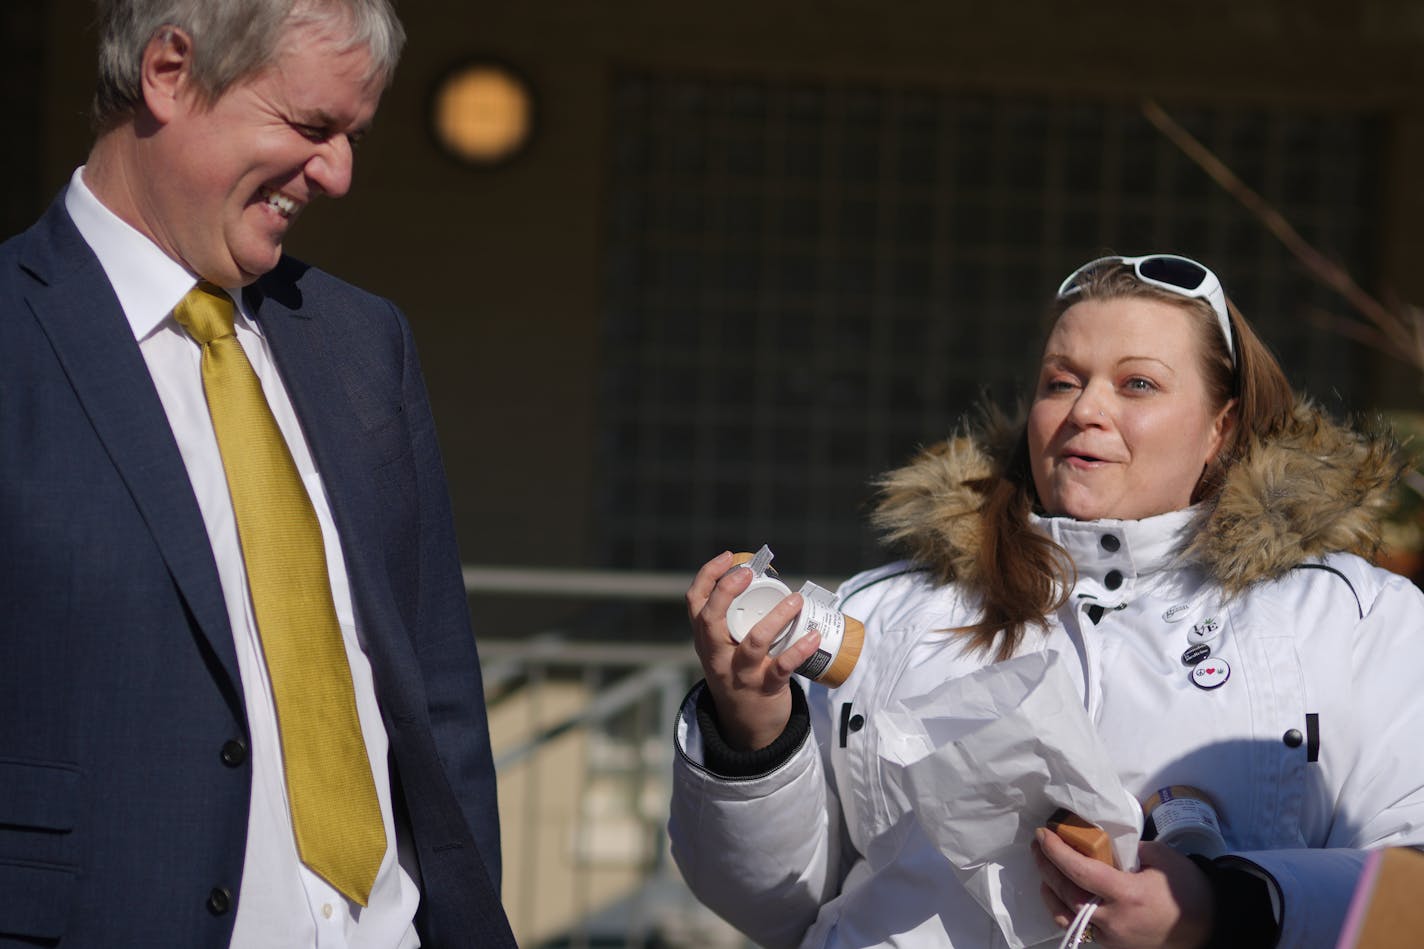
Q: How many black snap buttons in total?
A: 4